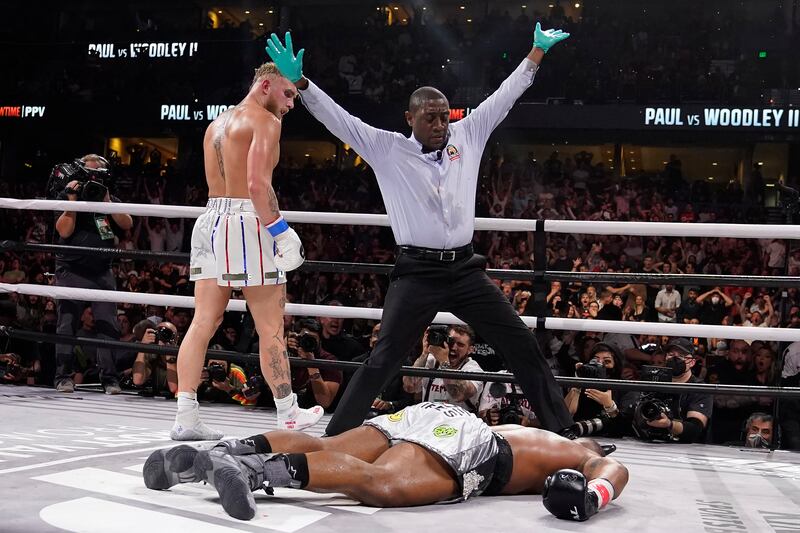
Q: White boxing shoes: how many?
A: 2